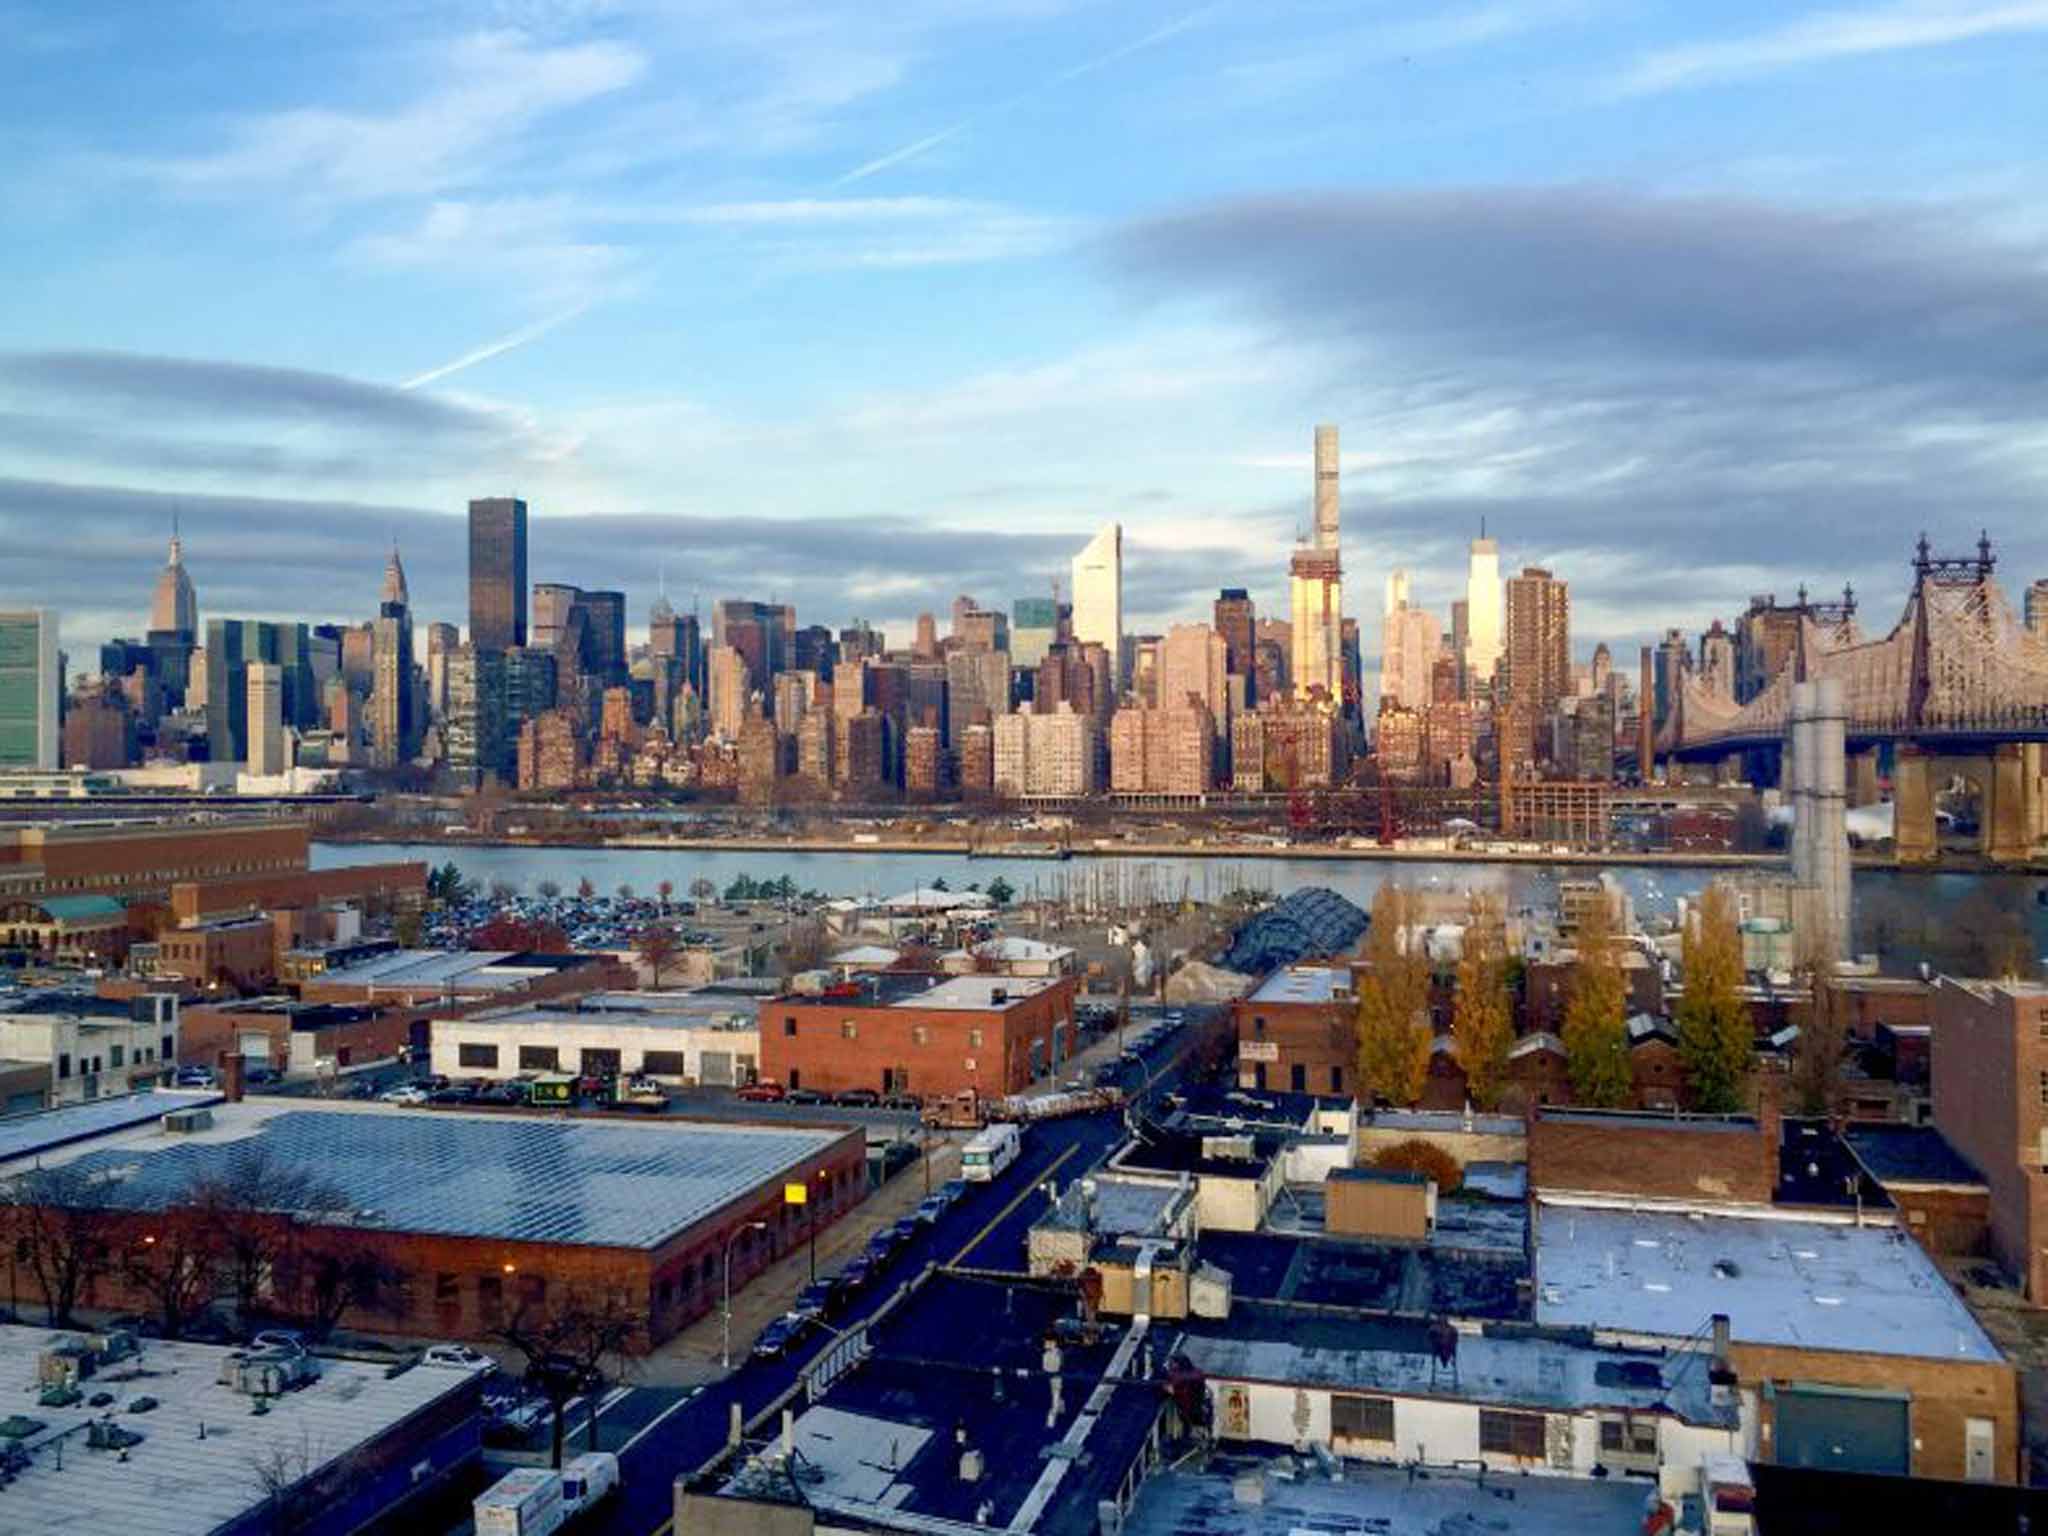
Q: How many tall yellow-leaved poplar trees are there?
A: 4